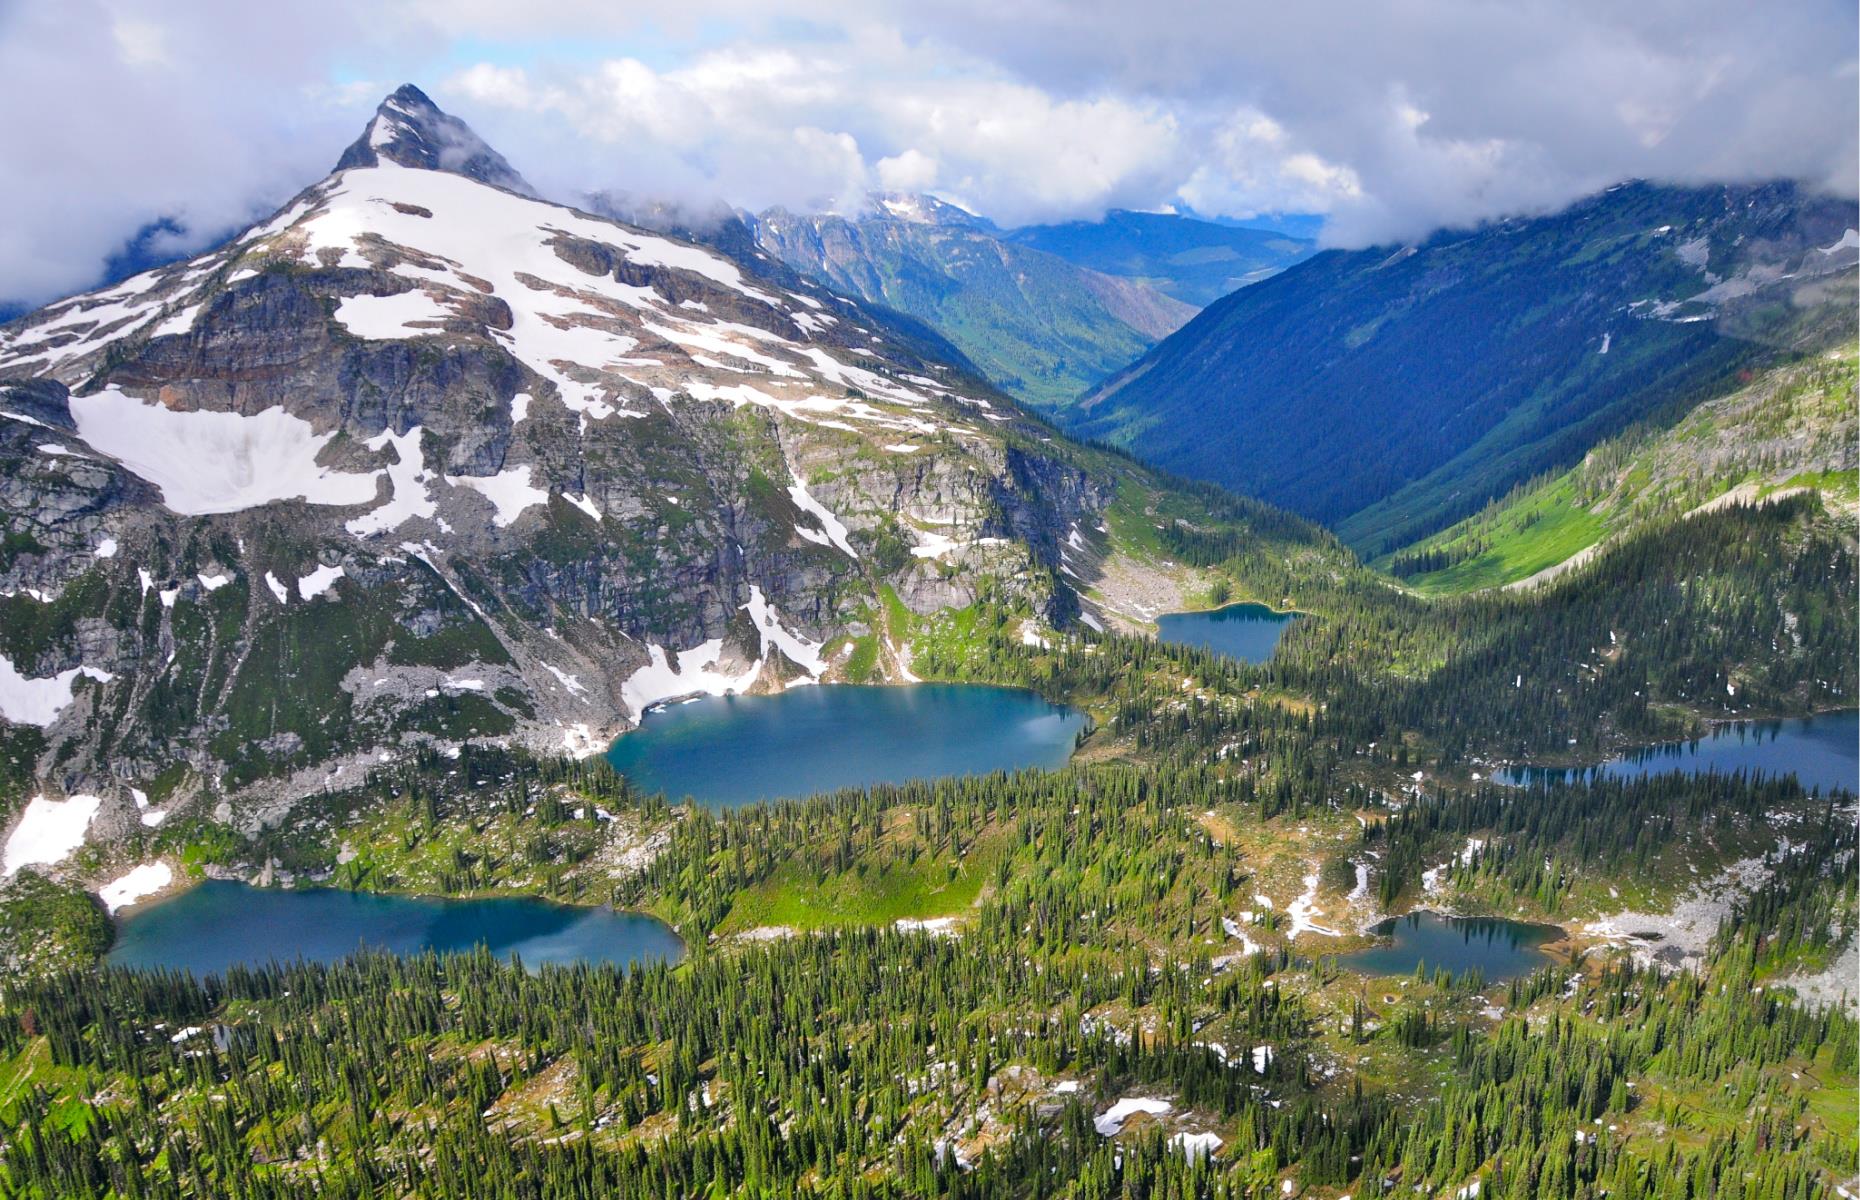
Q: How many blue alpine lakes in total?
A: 5